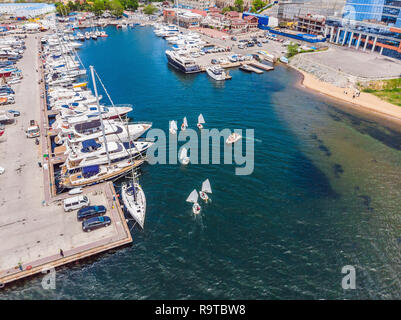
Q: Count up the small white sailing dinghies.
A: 6